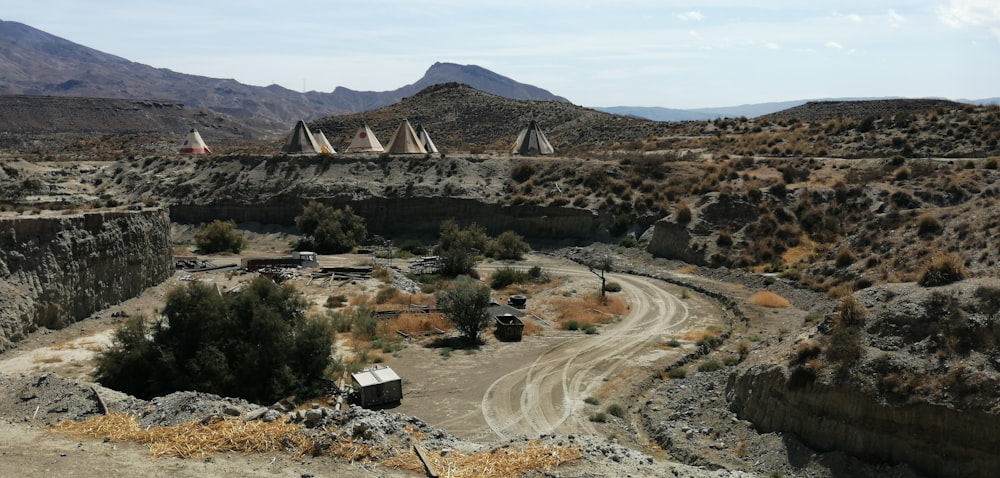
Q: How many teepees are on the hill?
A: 7